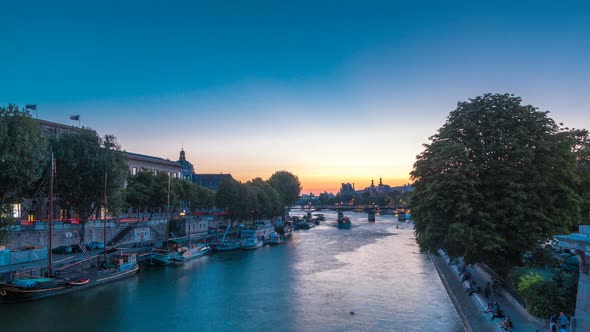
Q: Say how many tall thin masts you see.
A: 3